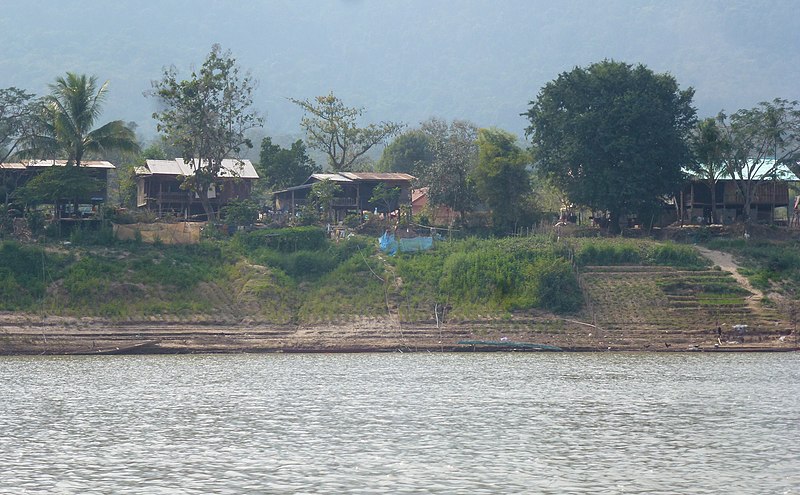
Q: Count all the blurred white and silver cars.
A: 0